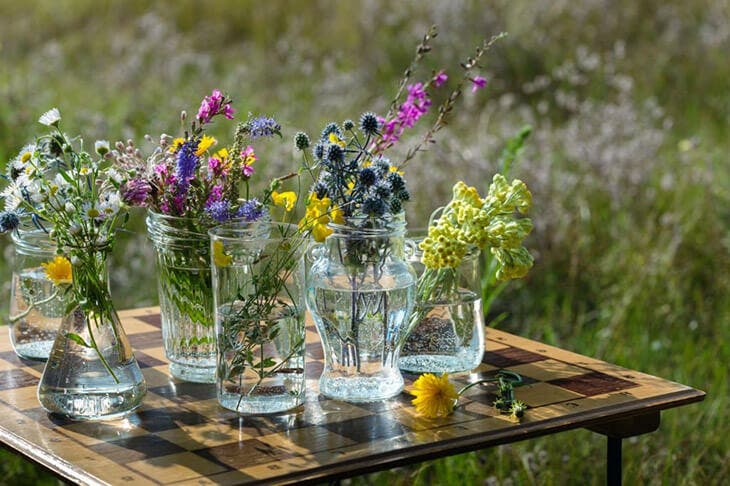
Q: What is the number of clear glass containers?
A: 6